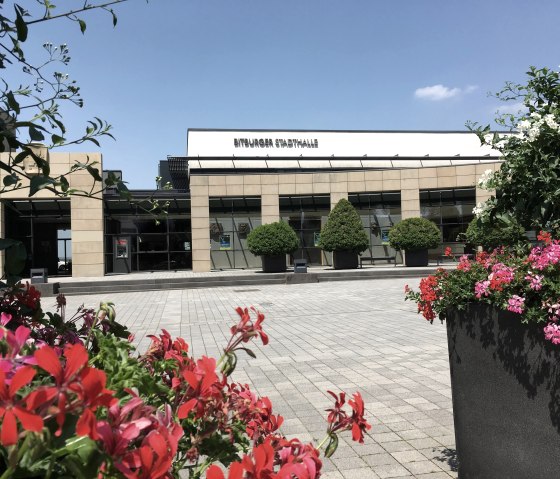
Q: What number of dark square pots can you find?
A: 4